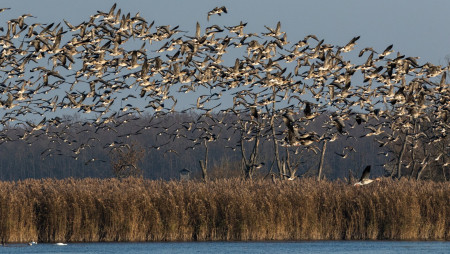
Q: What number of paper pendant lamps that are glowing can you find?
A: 0